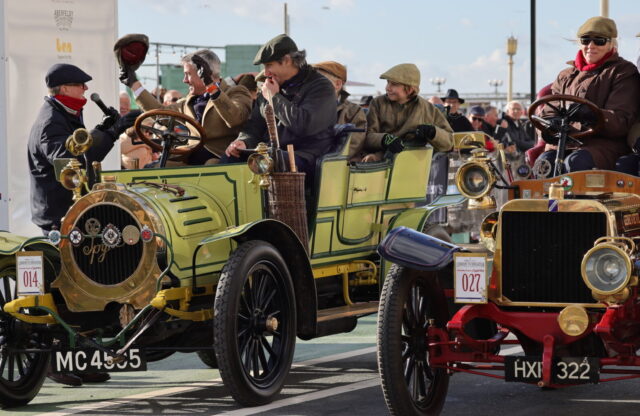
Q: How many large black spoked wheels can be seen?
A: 3